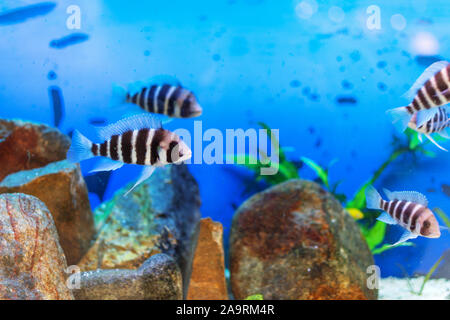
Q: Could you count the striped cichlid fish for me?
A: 5